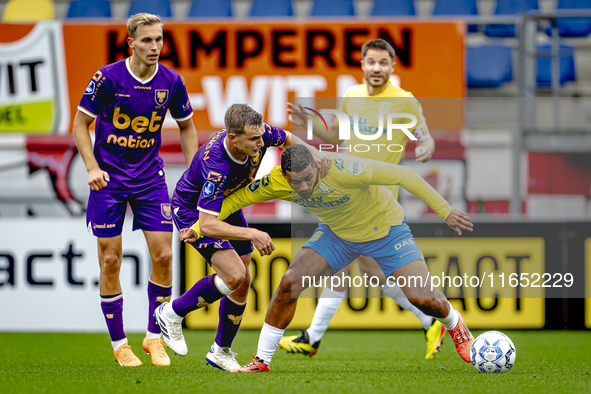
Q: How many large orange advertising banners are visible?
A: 1